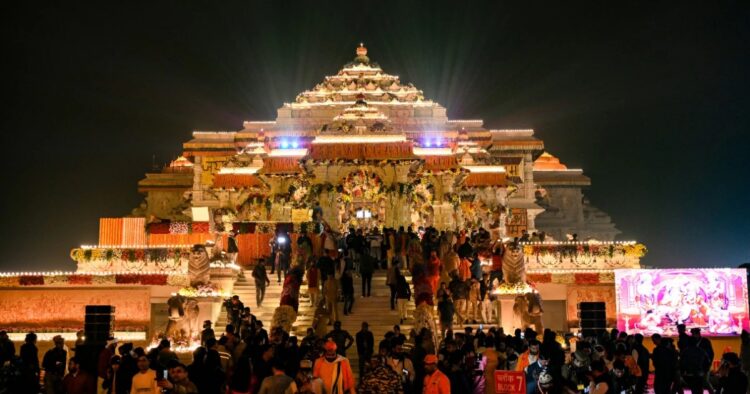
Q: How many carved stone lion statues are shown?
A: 2